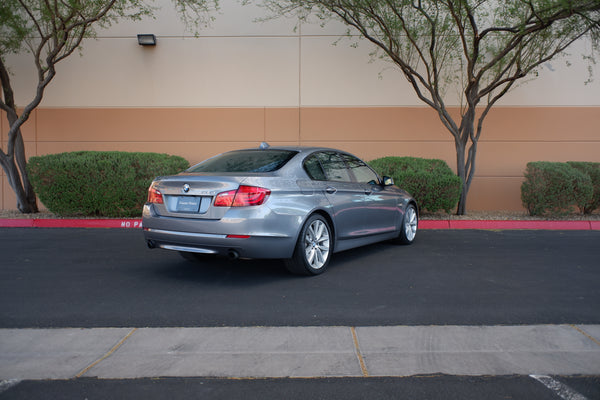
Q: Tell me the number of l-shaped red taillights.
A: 2